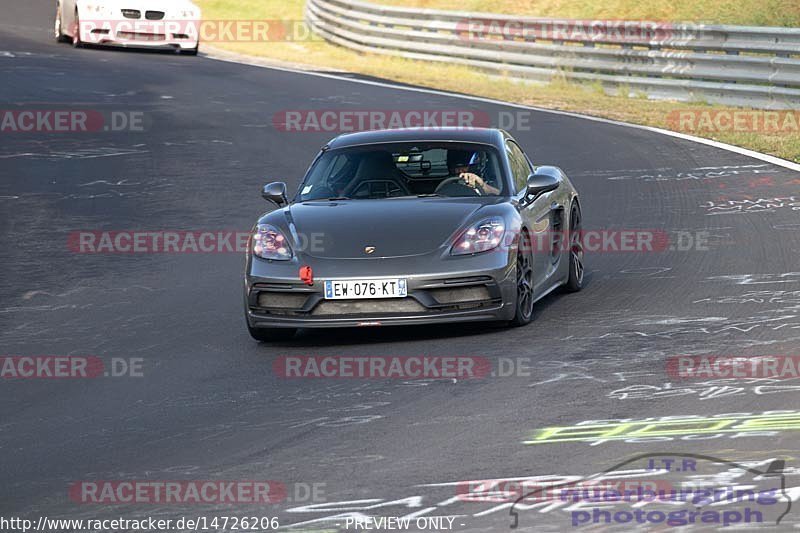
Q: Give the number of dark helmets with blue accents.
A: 1